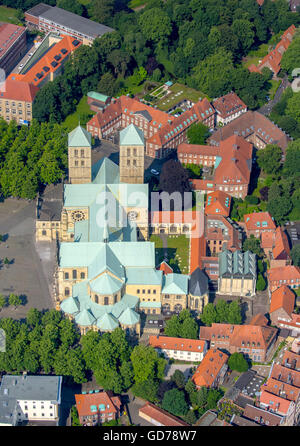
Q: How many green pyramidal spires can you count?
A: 2